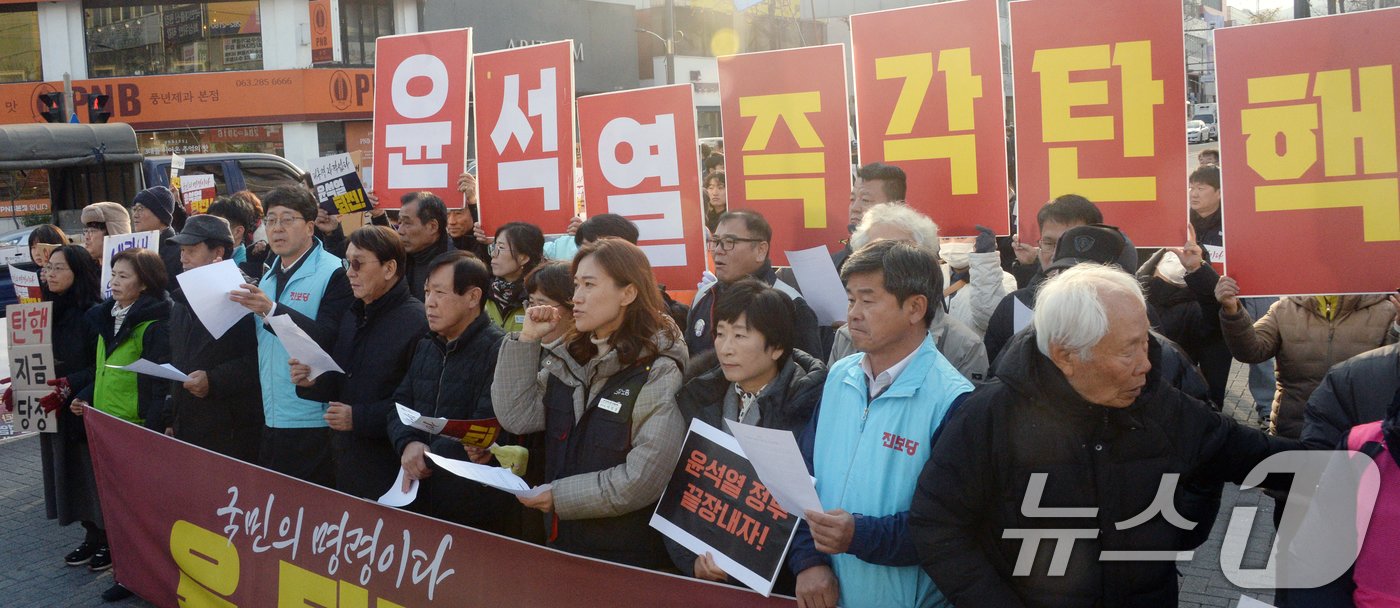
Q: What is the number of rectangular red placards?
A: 7